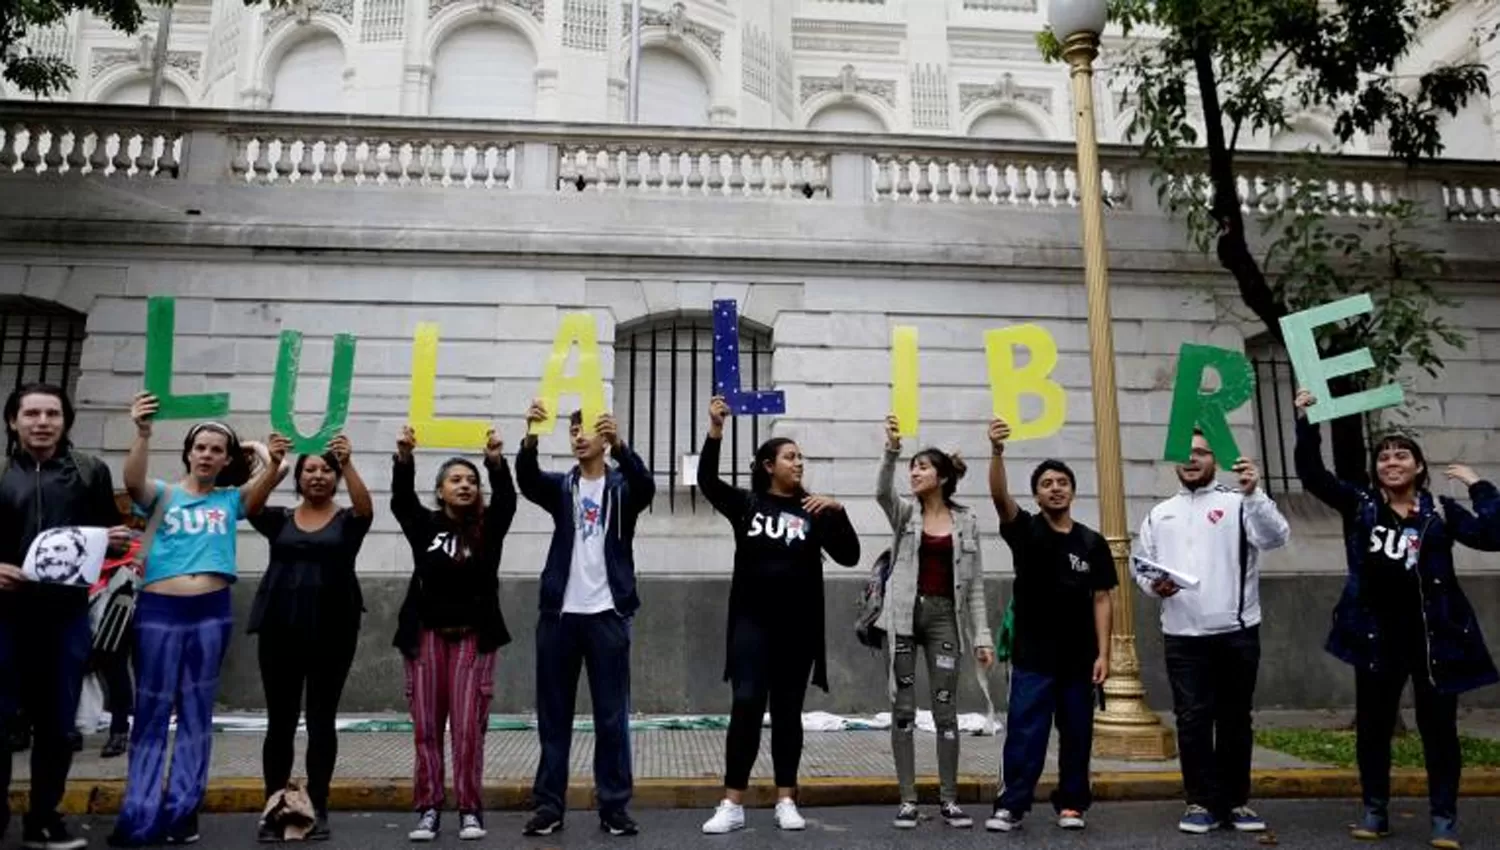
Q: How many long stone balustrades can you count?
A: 1